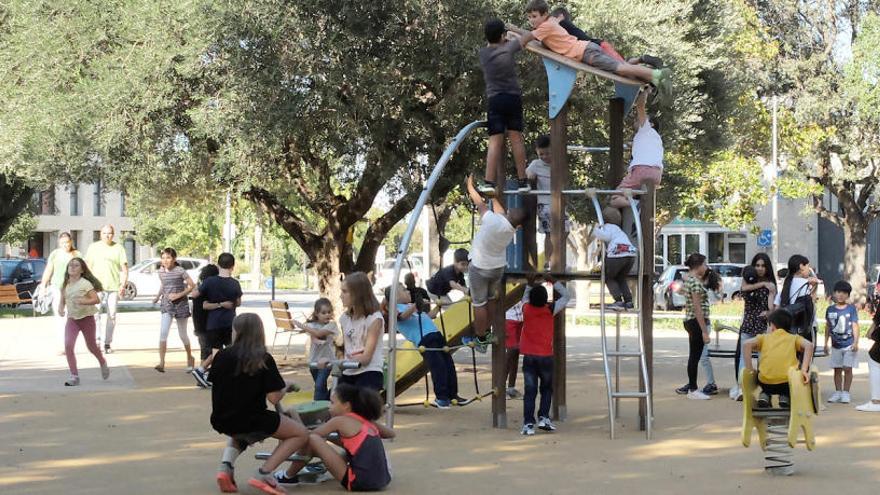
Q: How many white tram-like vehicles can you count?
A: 0